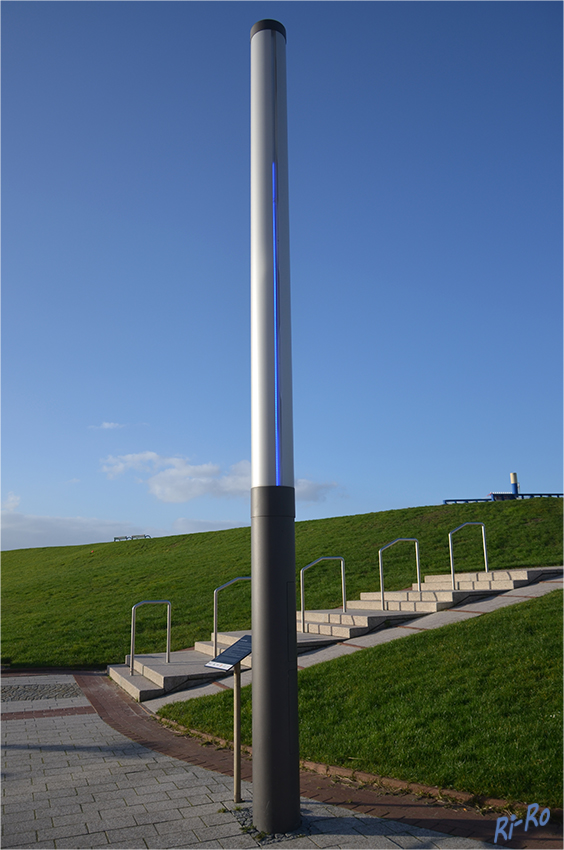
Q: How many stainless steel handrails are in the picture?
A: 5